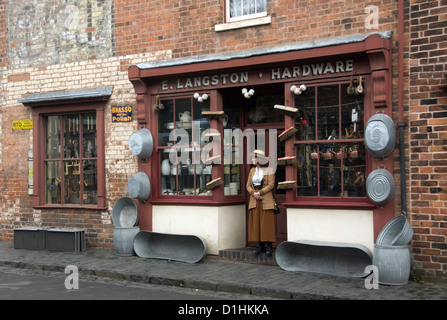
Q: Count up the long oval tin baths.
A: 2